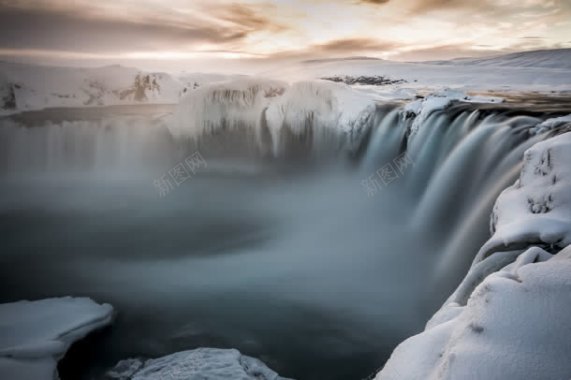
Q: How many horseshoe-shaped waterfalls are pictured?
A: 1